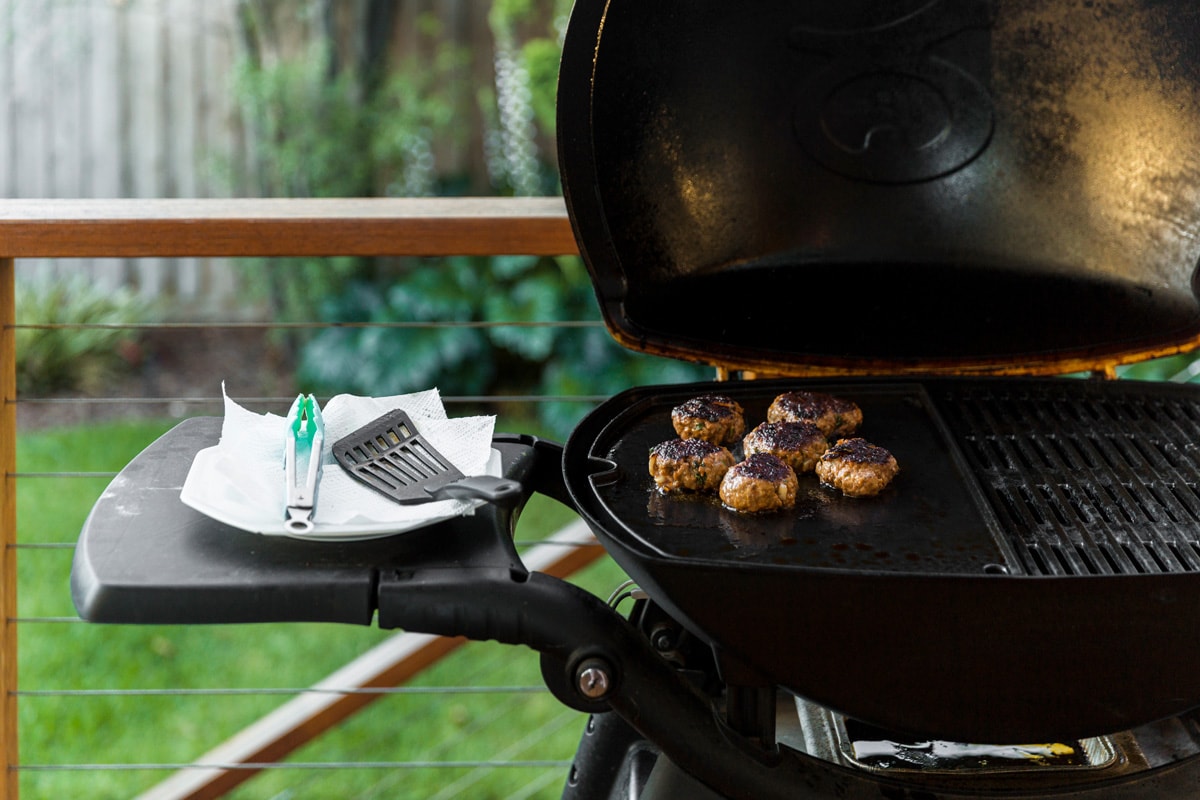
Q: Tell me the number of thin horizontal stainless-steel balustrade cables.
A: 7